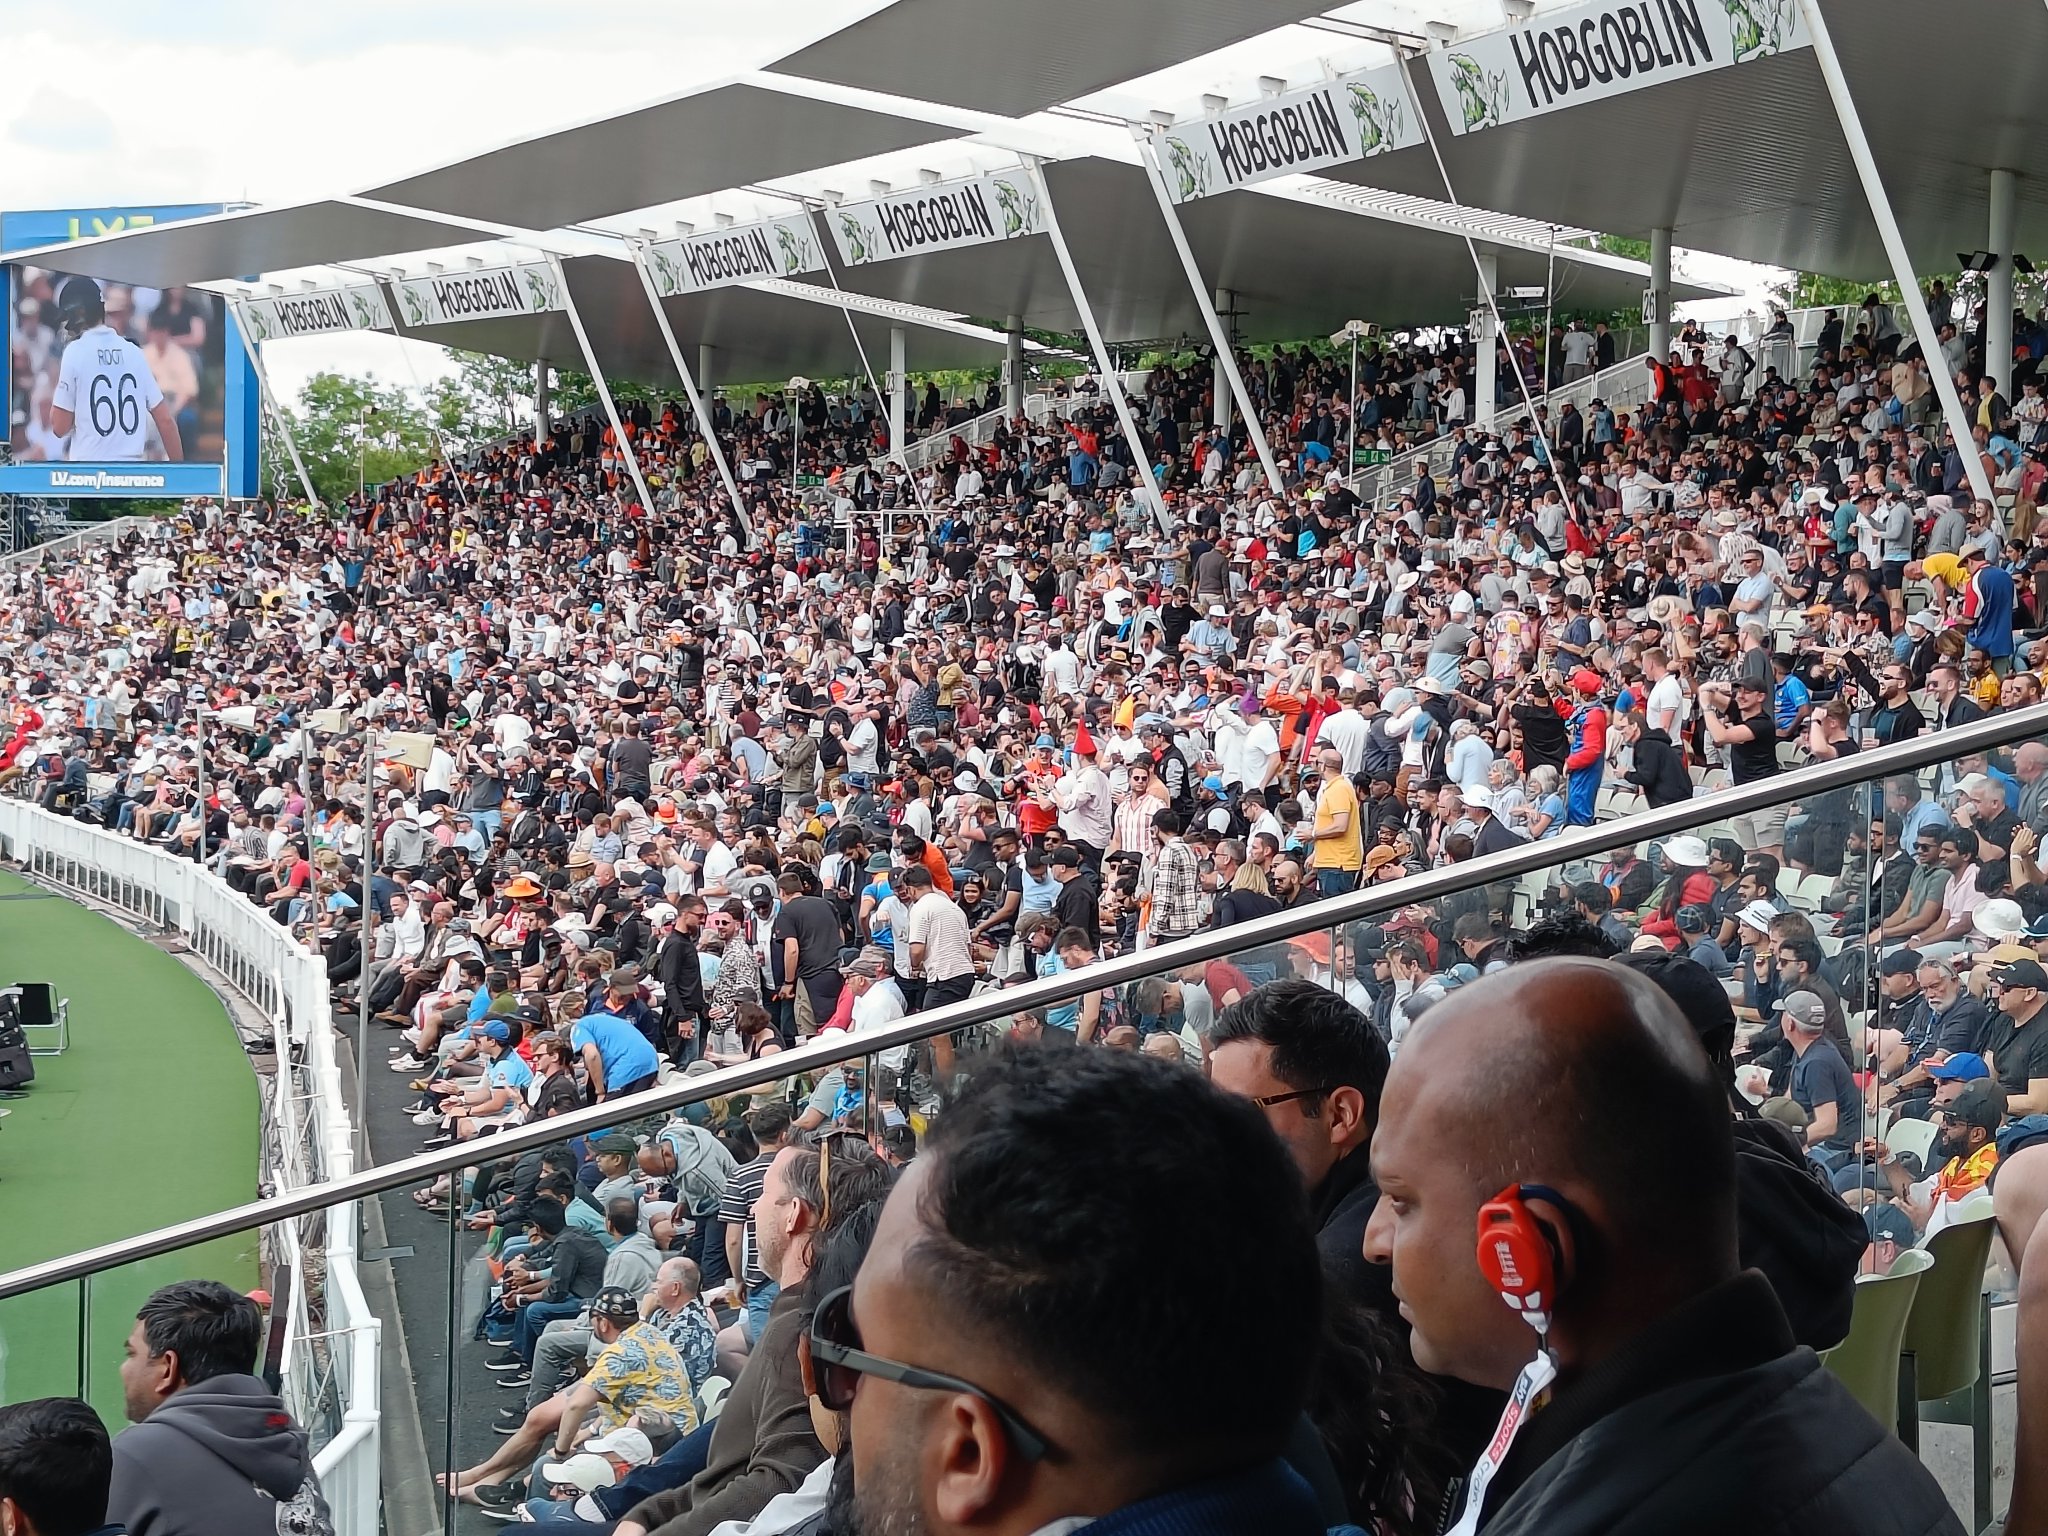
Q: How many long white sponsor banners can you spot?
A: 6